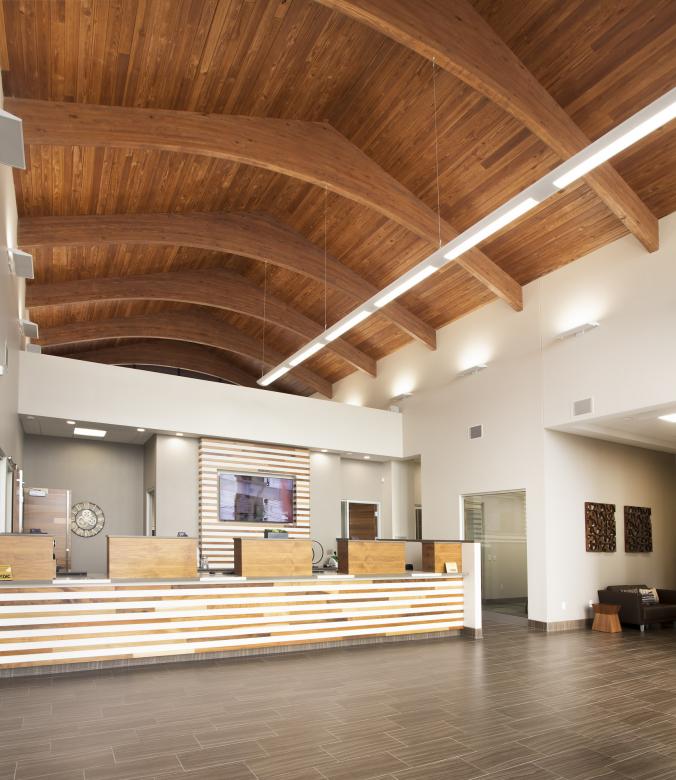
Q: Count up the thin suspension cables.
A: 3